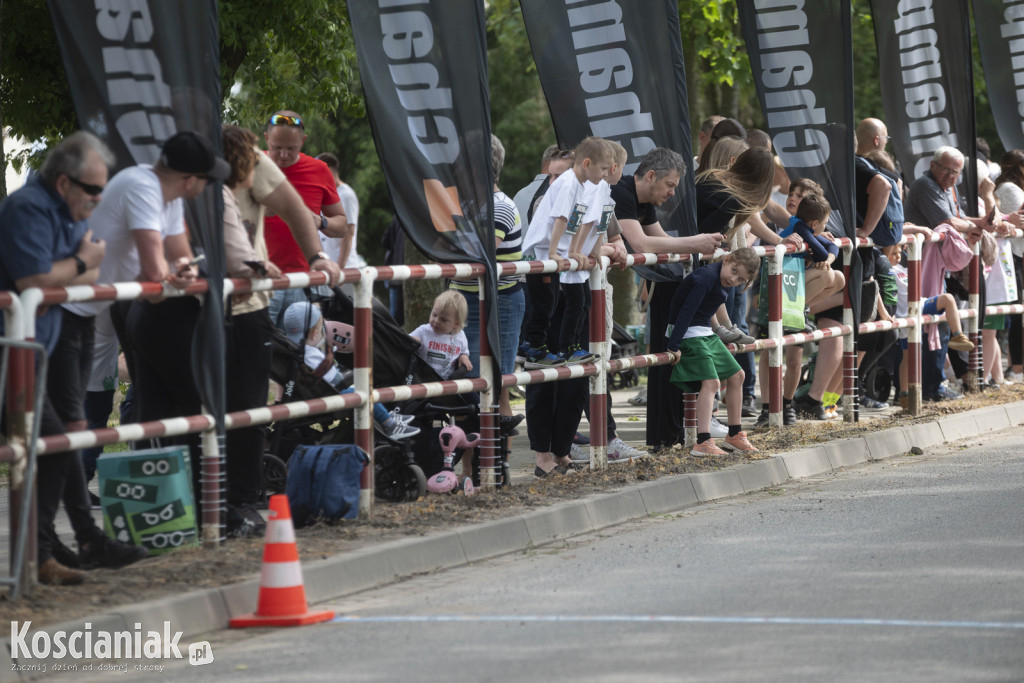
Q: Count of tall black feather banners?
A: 6